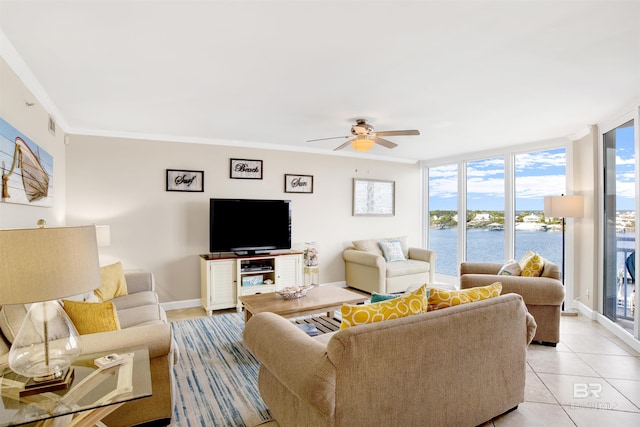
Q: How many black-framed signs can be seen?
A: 3